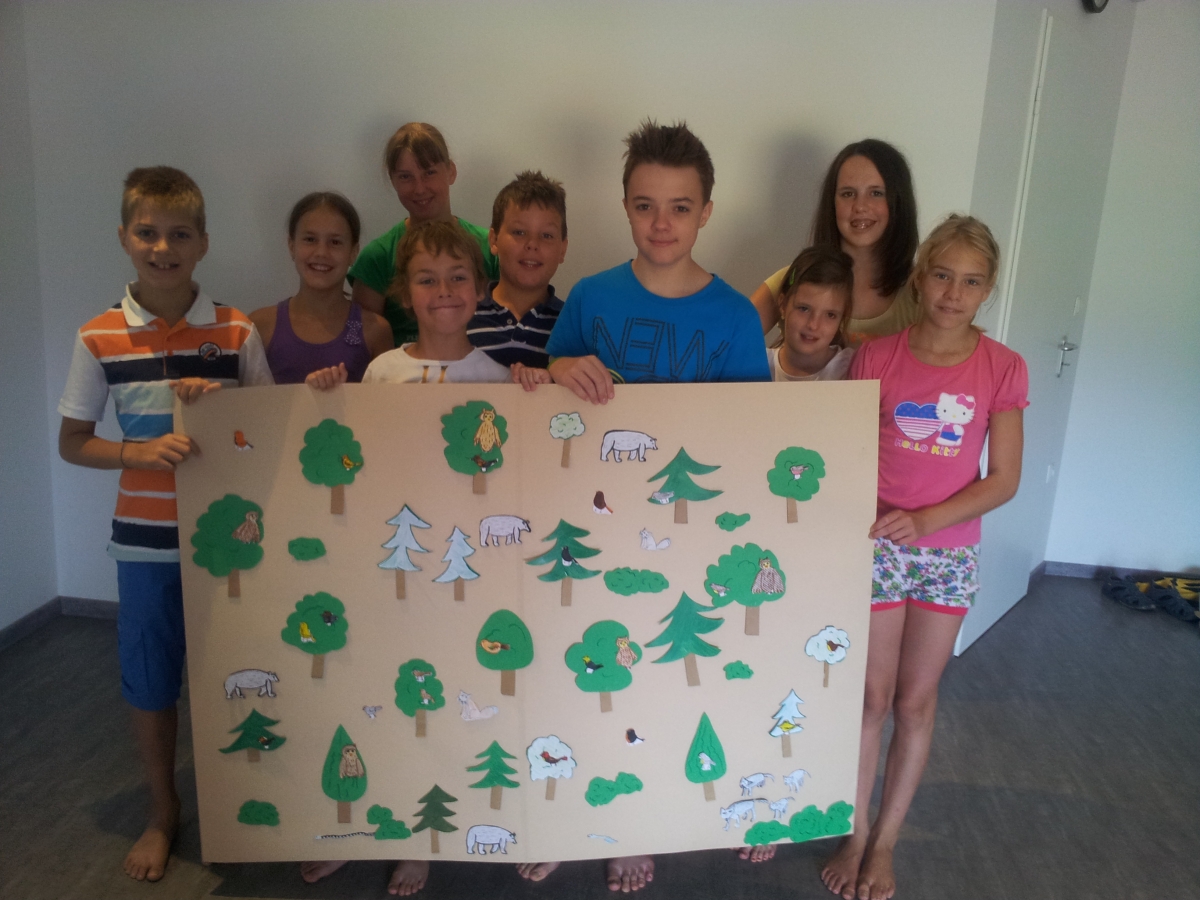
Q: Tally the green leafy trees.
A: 11